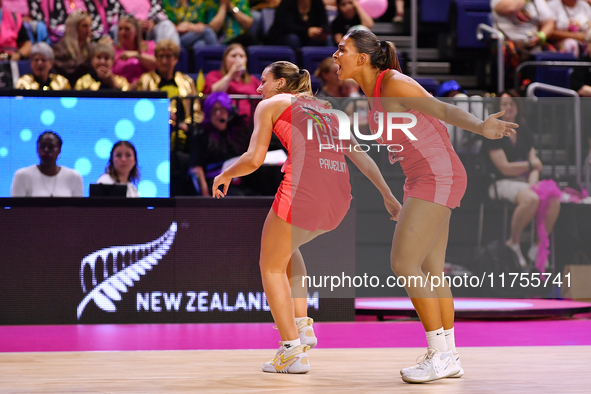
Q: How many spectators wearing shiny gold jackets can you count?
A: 3